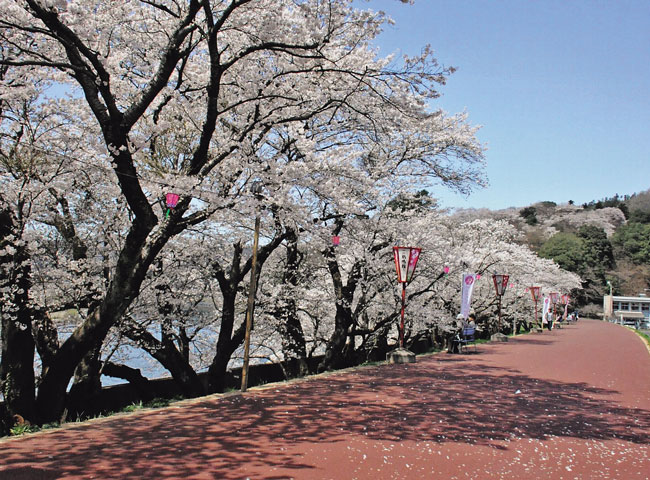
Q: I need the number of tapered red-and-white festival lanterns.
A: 5